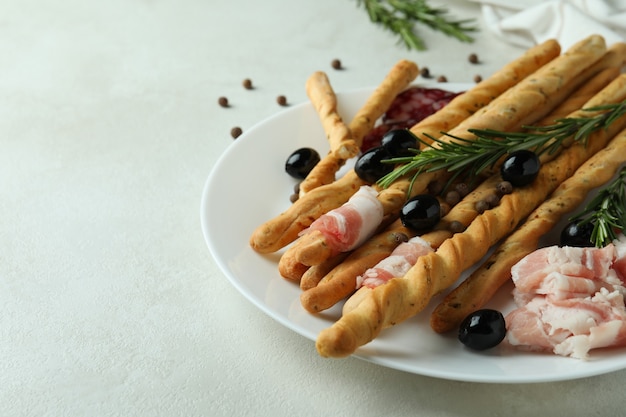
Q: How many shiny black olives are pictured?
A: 7